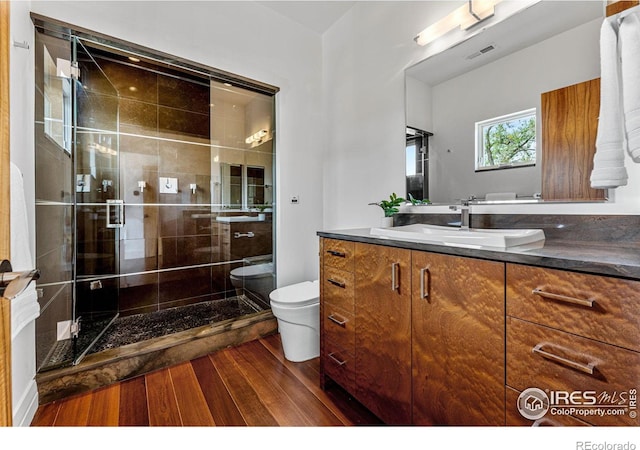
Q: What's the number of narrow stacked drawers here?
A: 4